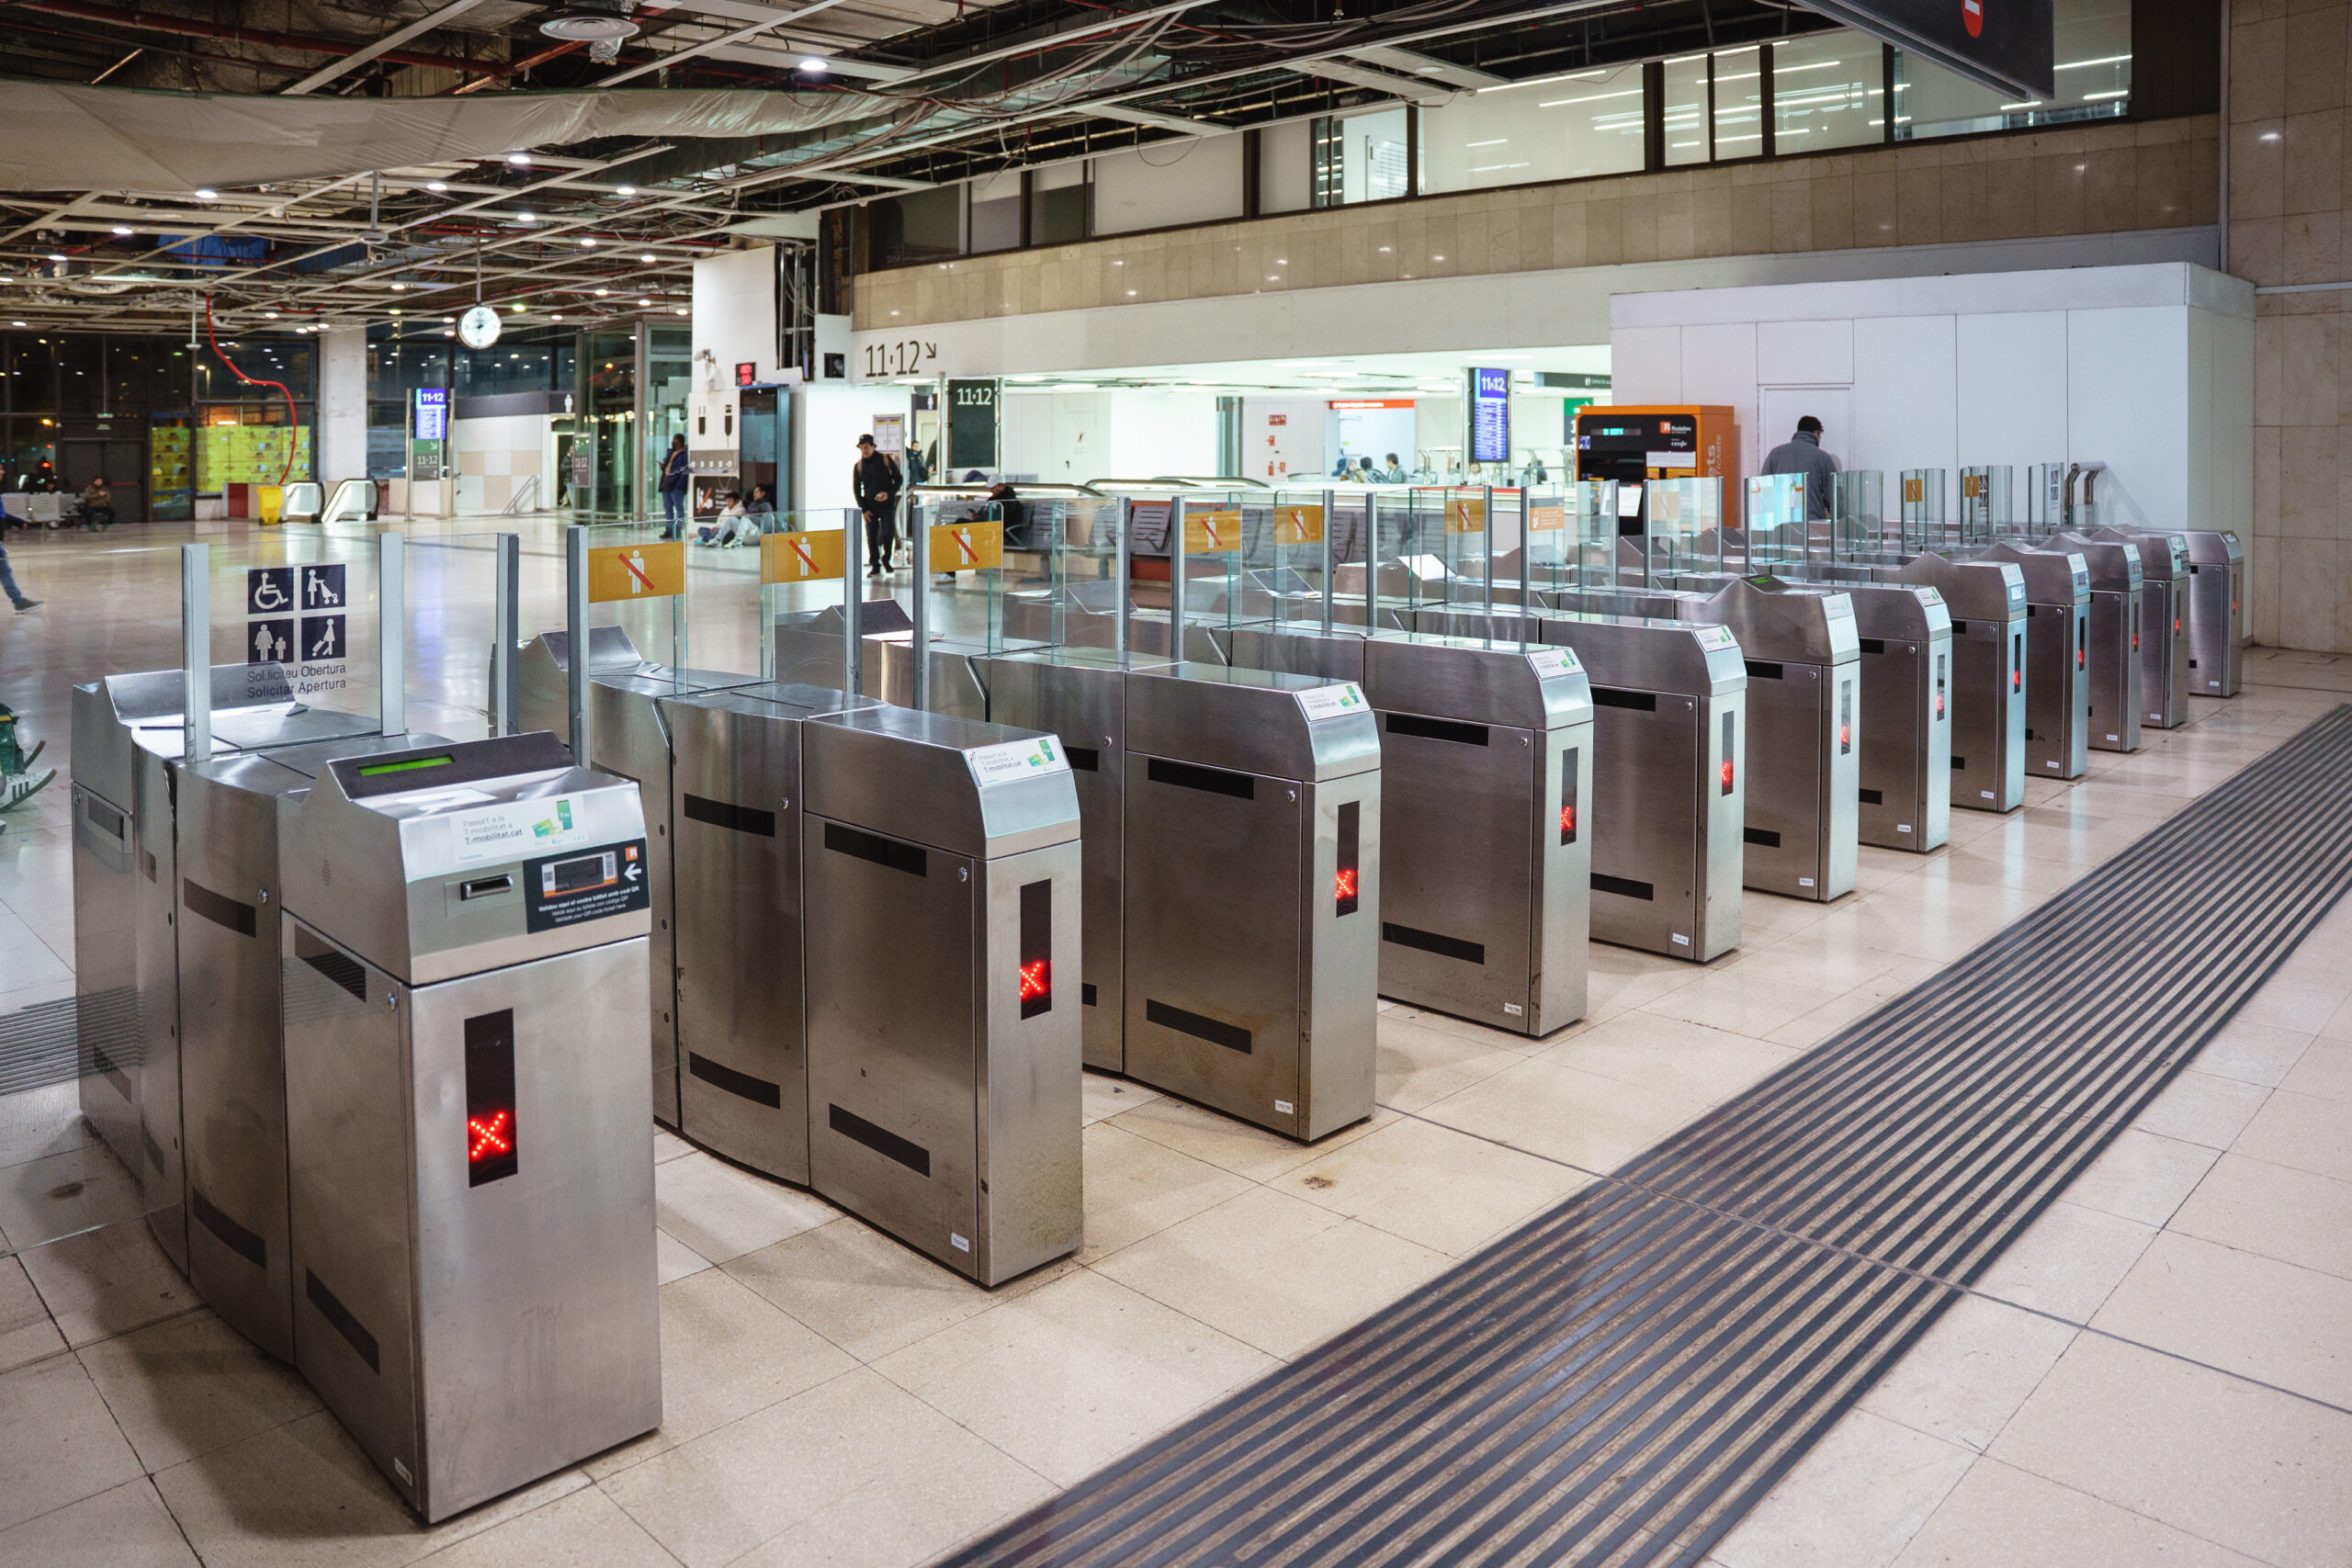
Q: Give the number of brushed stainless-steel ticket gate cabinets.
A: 12